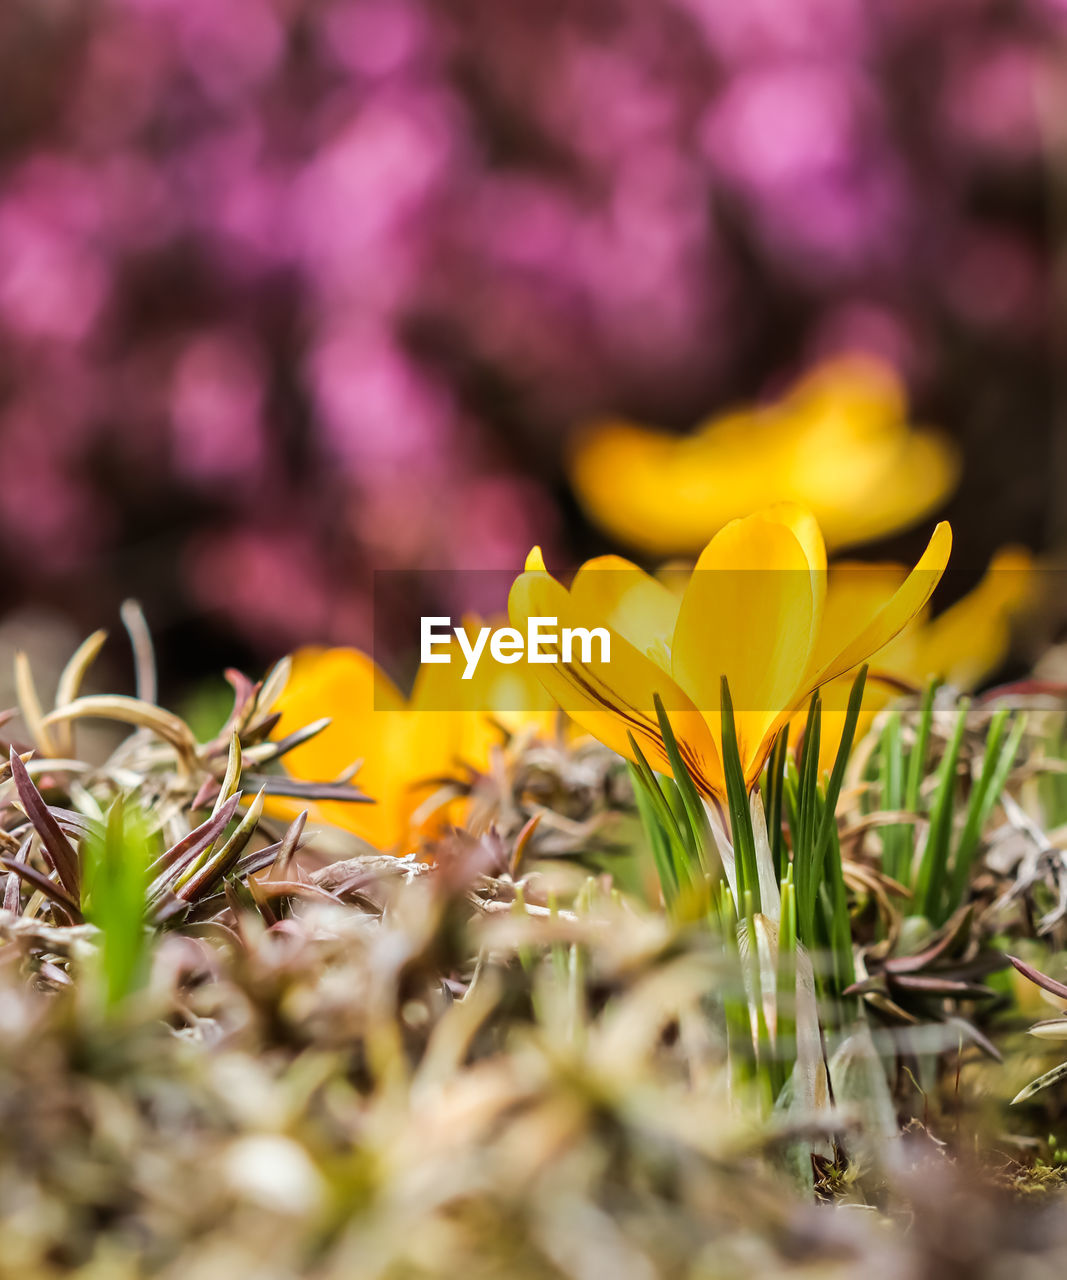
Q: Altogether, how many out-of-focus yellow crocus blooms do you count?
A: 3